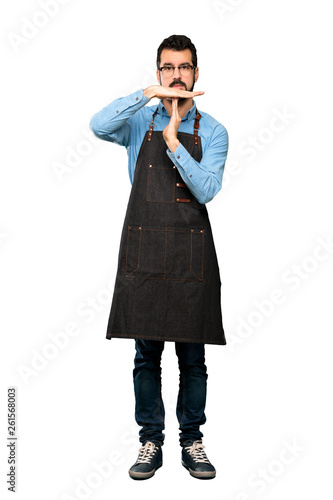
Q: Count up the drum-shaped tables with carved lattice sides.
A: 0